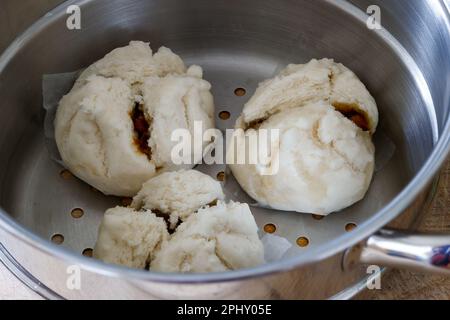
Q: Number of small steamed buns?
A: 3